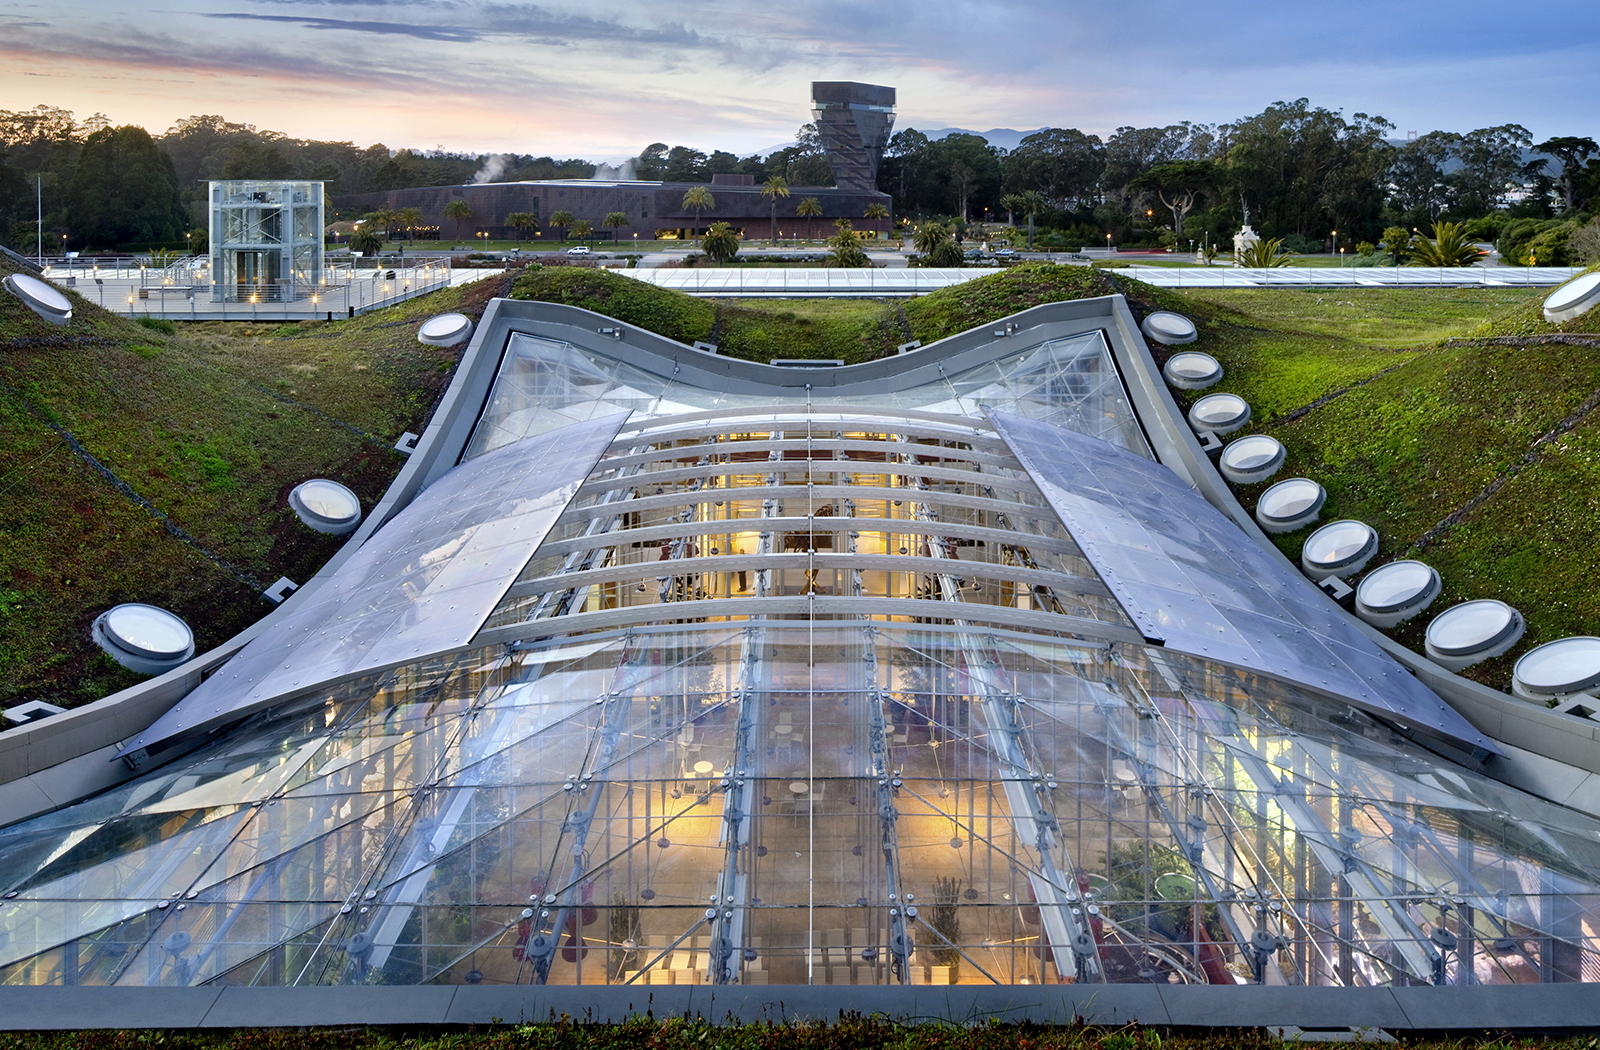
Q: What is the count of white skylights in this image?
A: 14